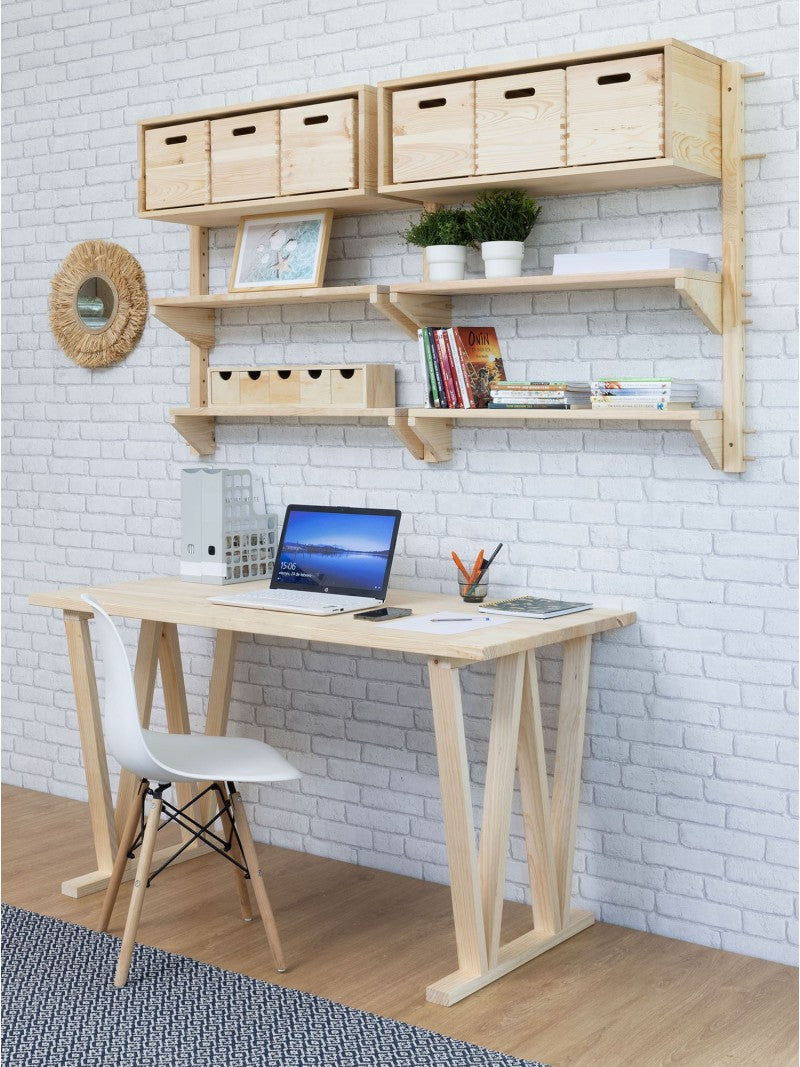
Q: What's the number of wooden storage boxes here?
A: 6